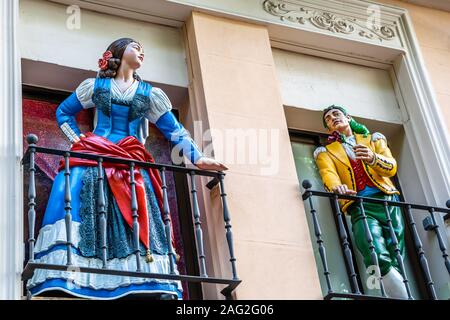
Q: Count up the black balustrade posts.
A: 13